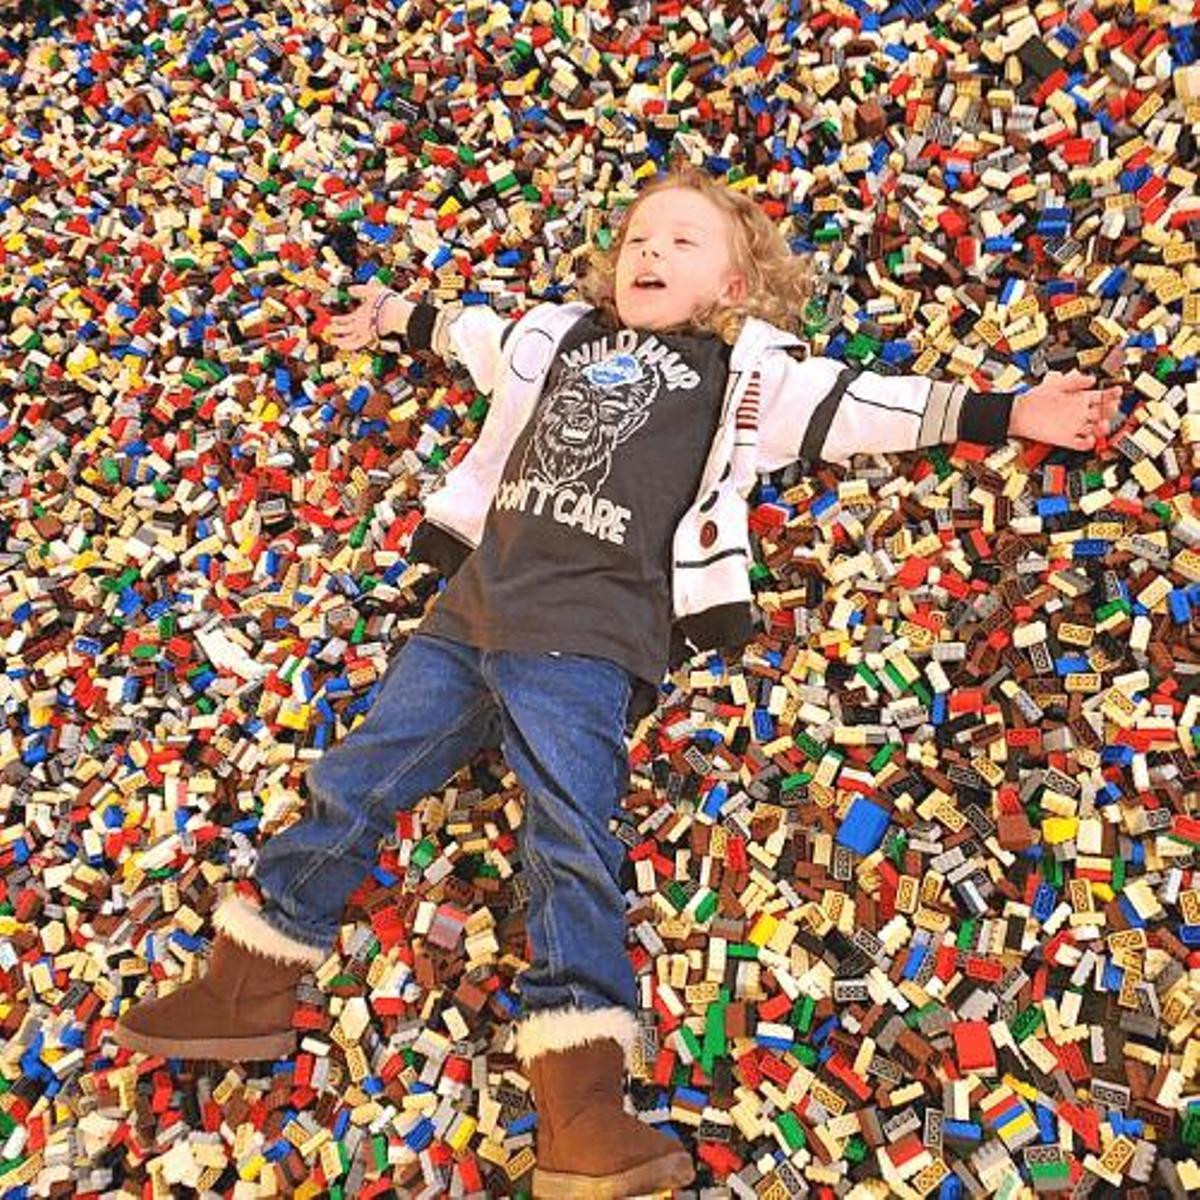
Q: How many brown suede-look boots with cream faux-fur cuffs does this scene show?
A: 2